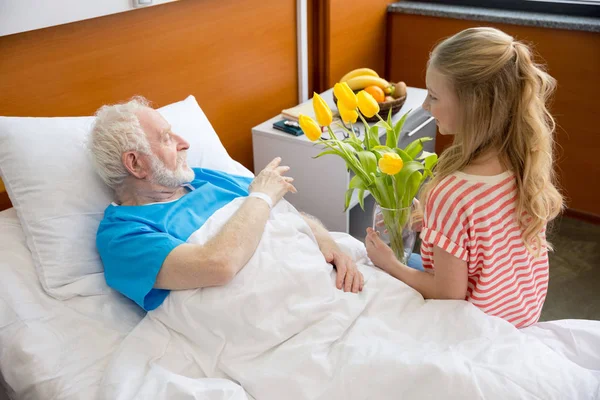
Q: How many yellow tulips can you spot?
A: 6